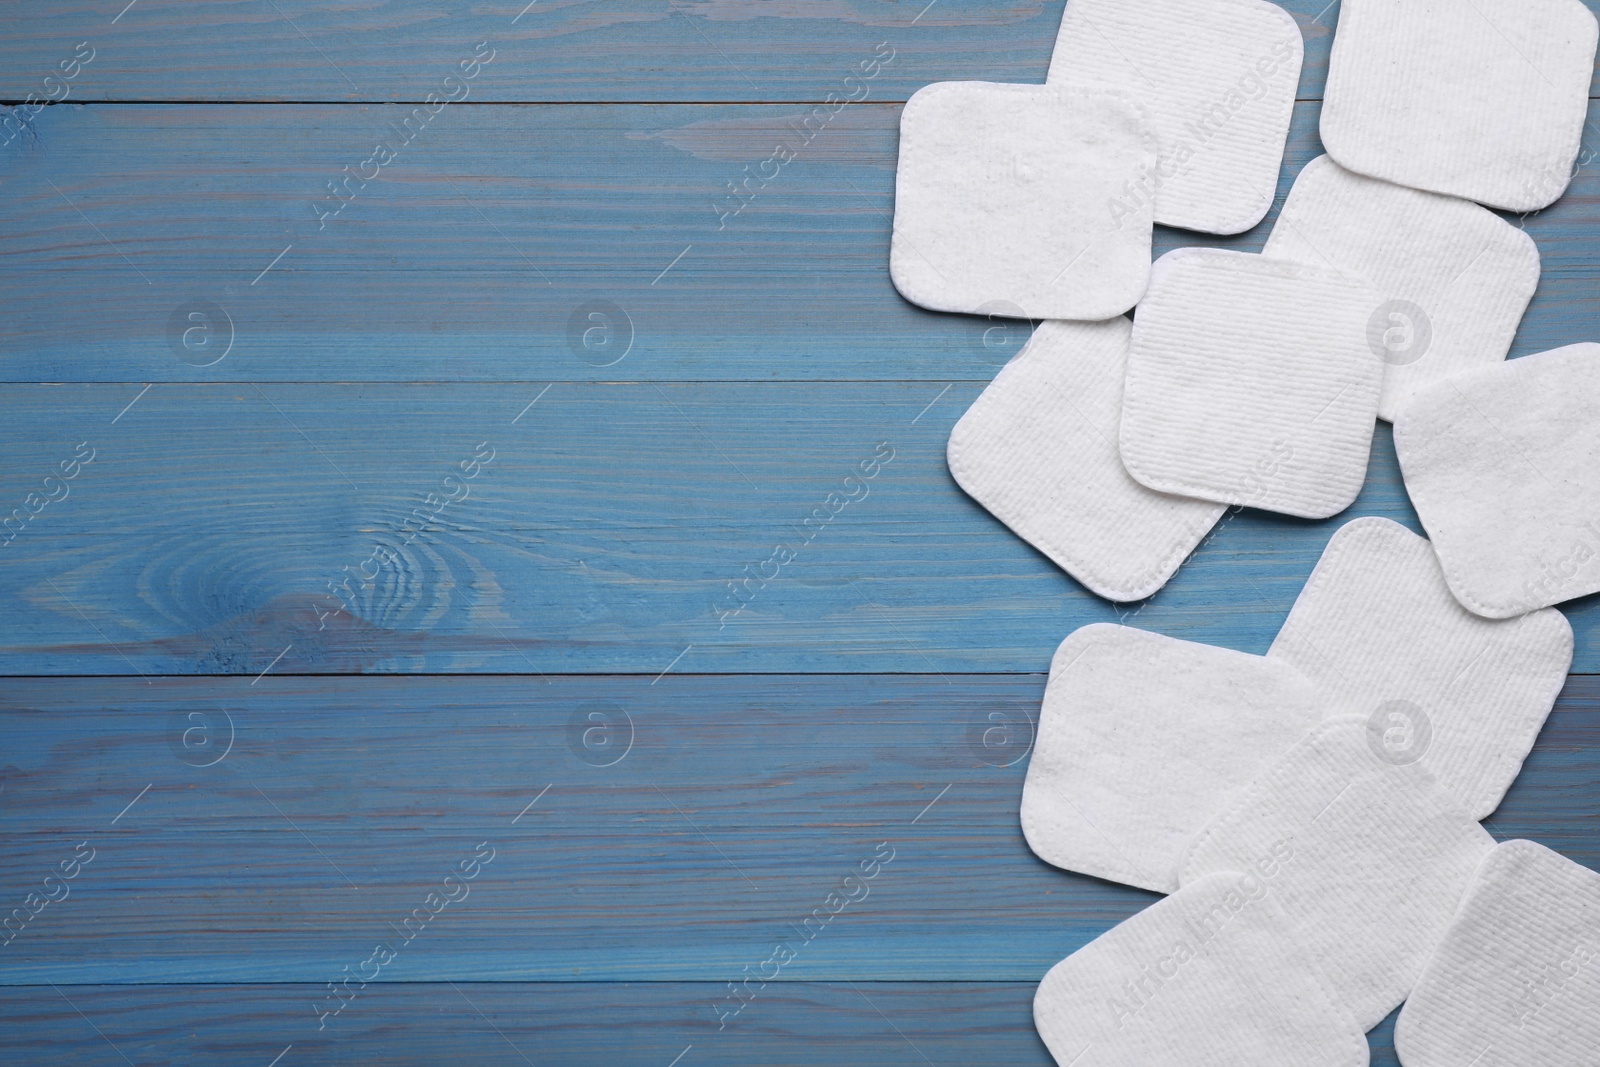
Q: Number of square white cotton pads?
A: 12